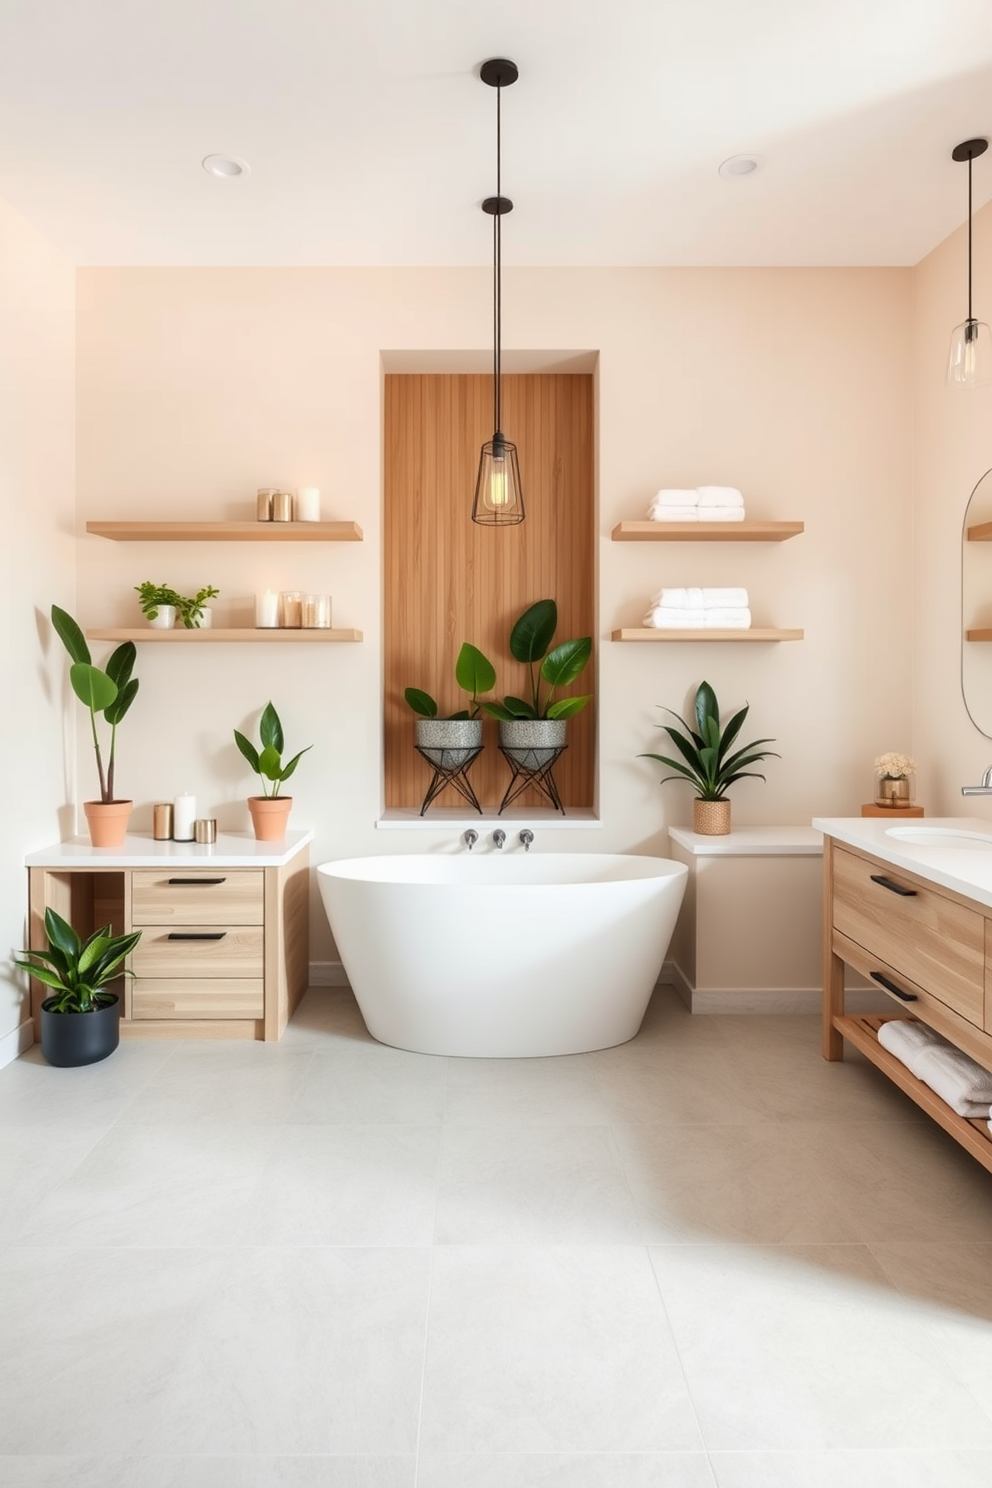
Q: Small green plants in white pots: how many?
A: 2